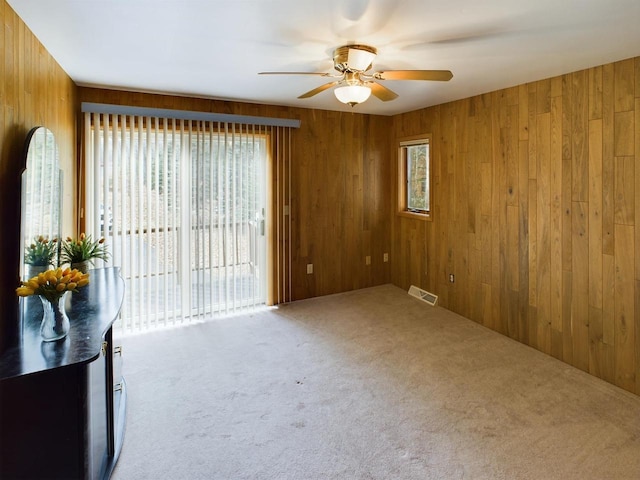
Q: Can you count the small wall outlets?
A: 4